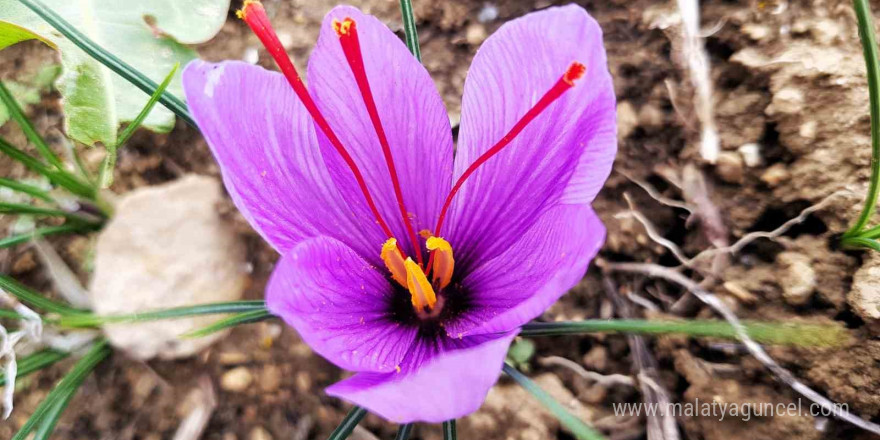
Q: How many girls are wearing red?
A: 0